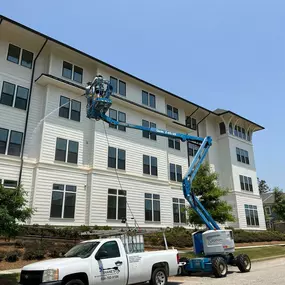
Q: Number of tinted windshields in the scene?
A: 1